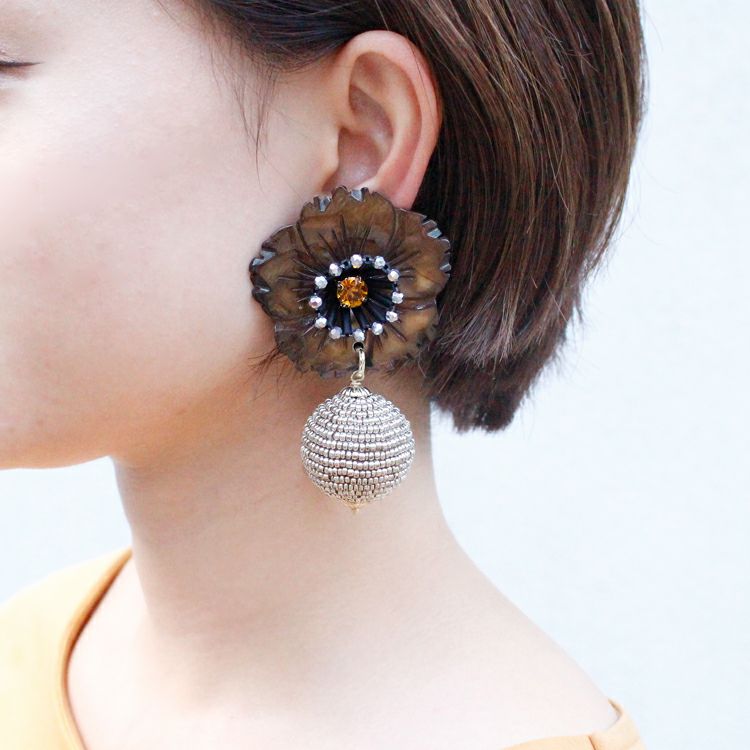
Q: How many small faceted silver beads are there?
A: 12